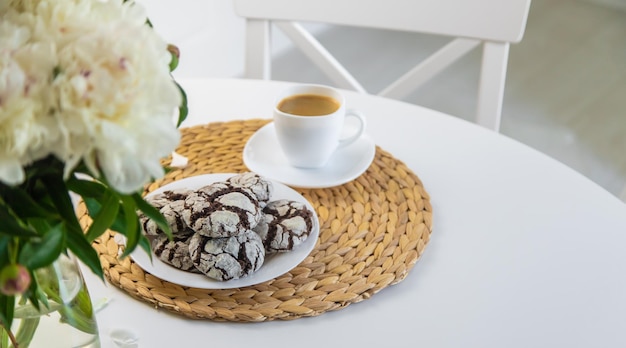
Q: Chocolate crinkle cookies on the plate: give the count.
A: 6